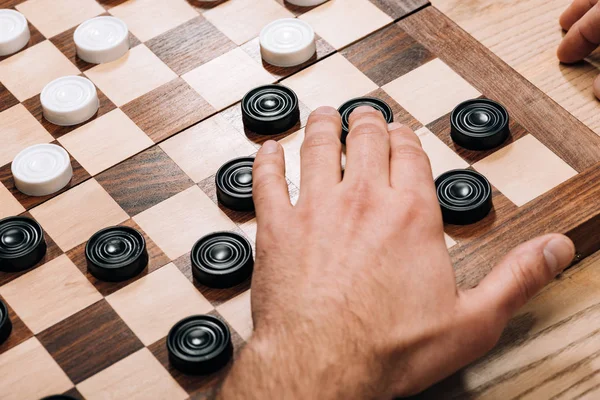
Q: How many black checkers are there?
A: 11